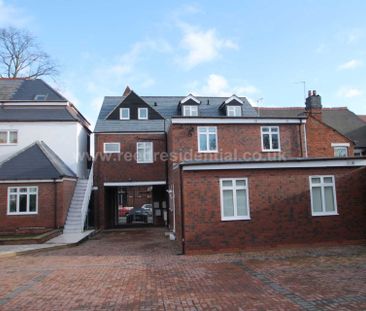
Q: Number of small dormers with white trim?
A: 2